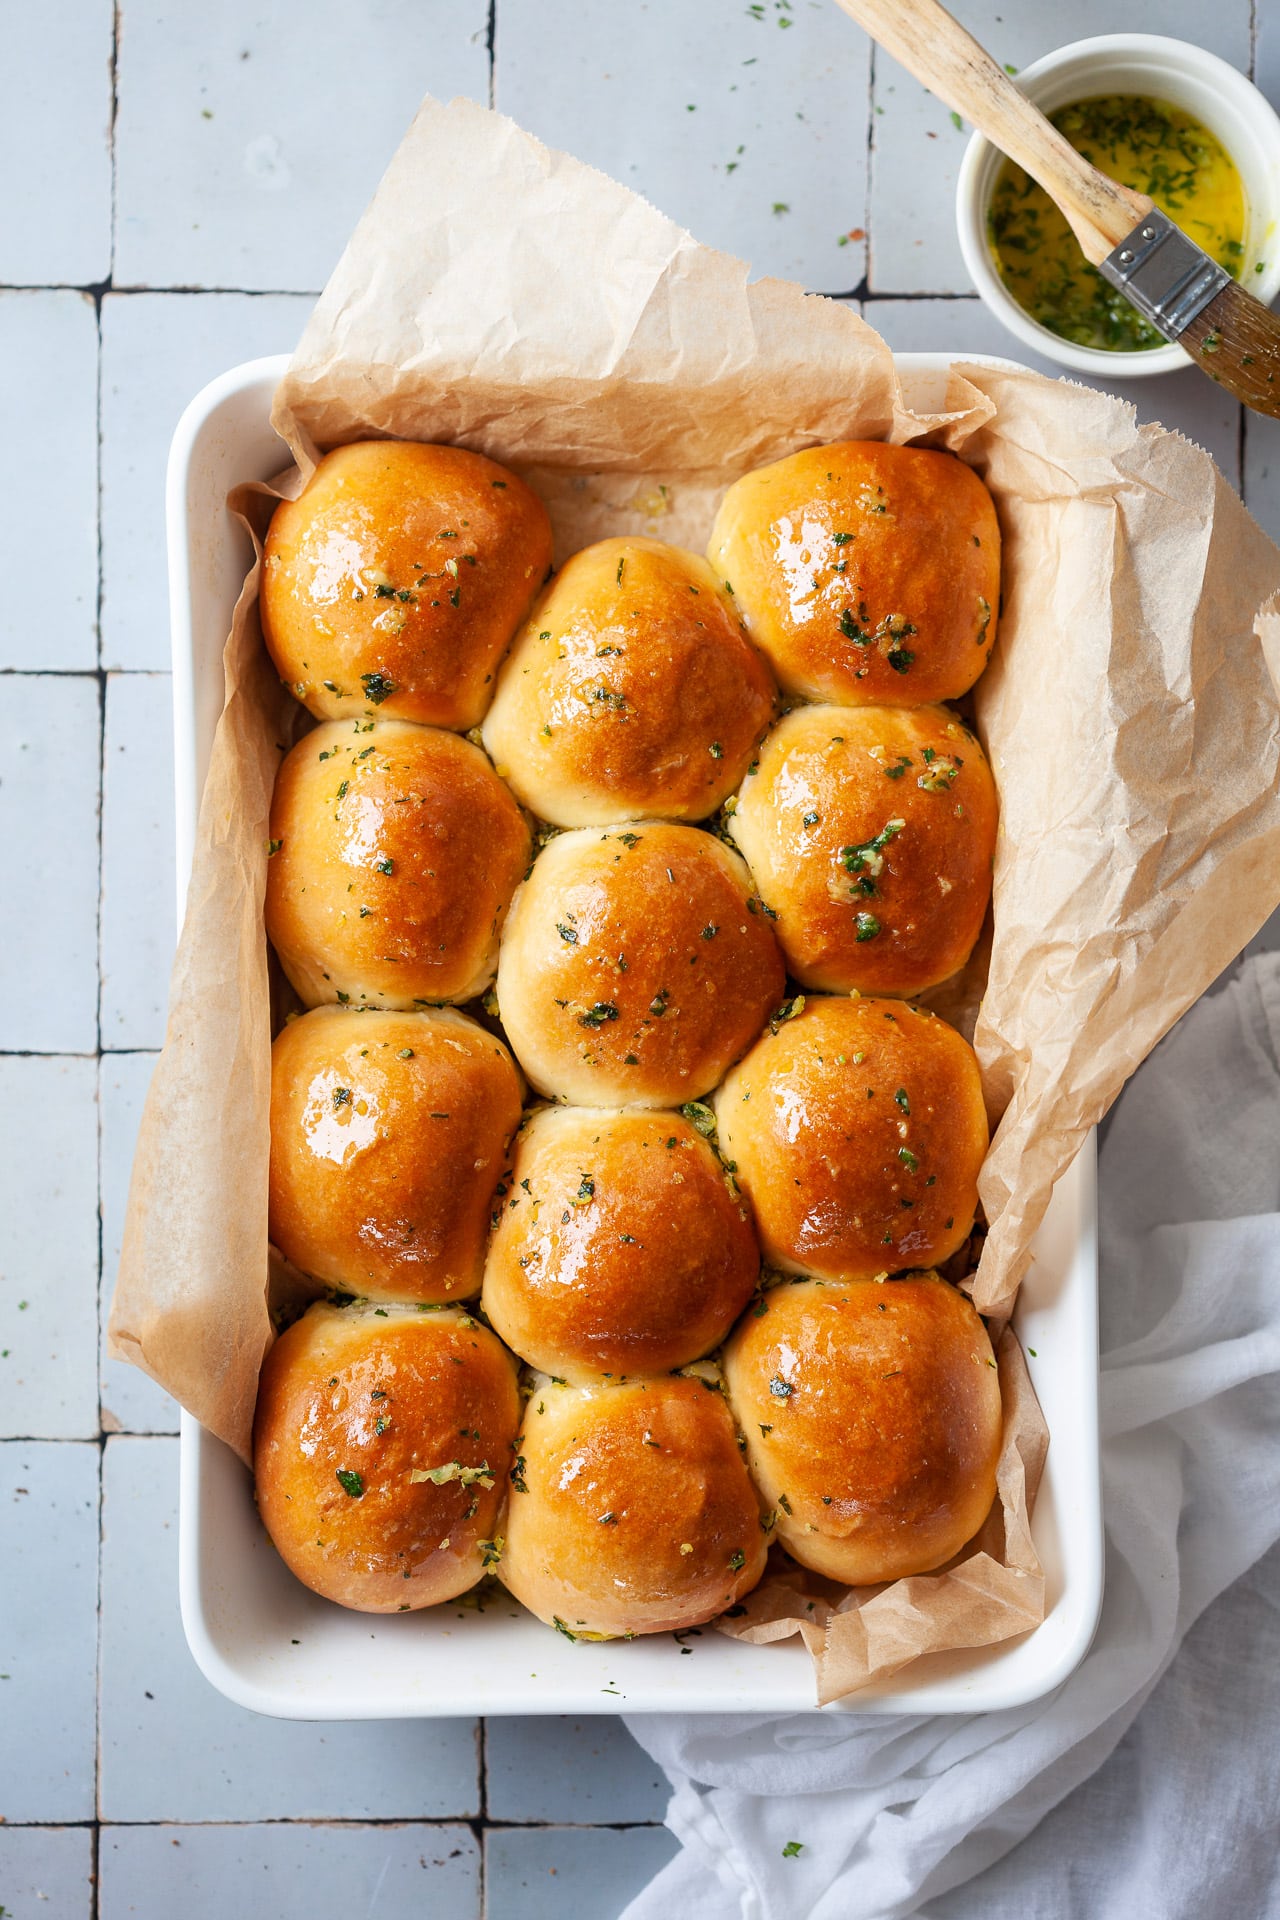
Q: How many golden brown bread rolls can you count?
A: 12